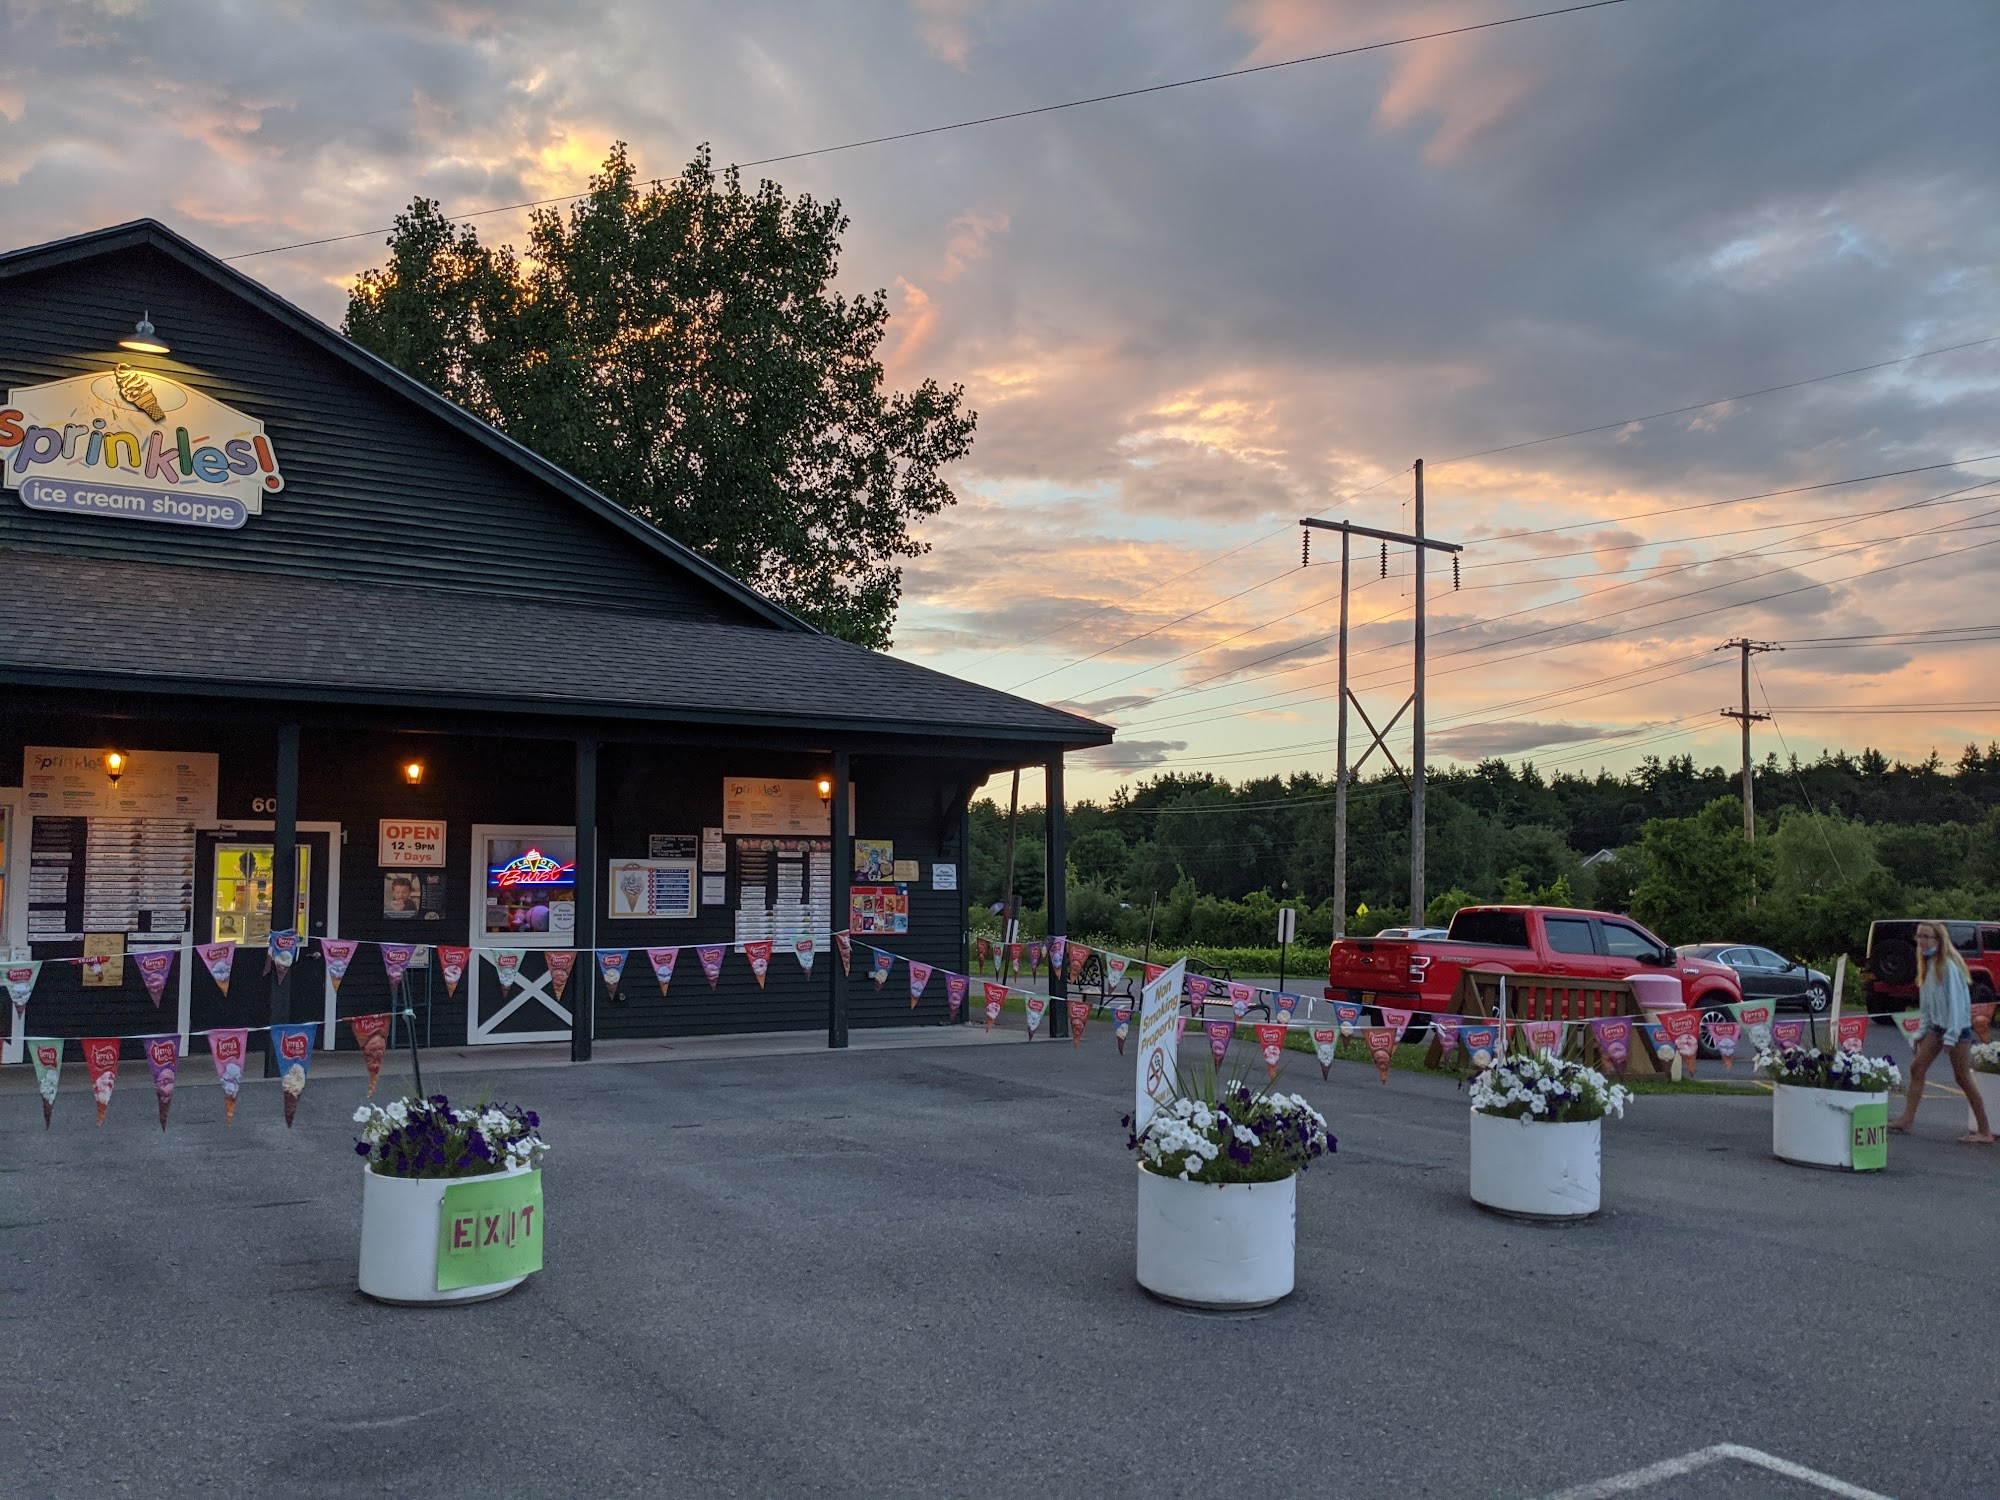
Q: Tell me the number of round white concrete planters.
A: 5